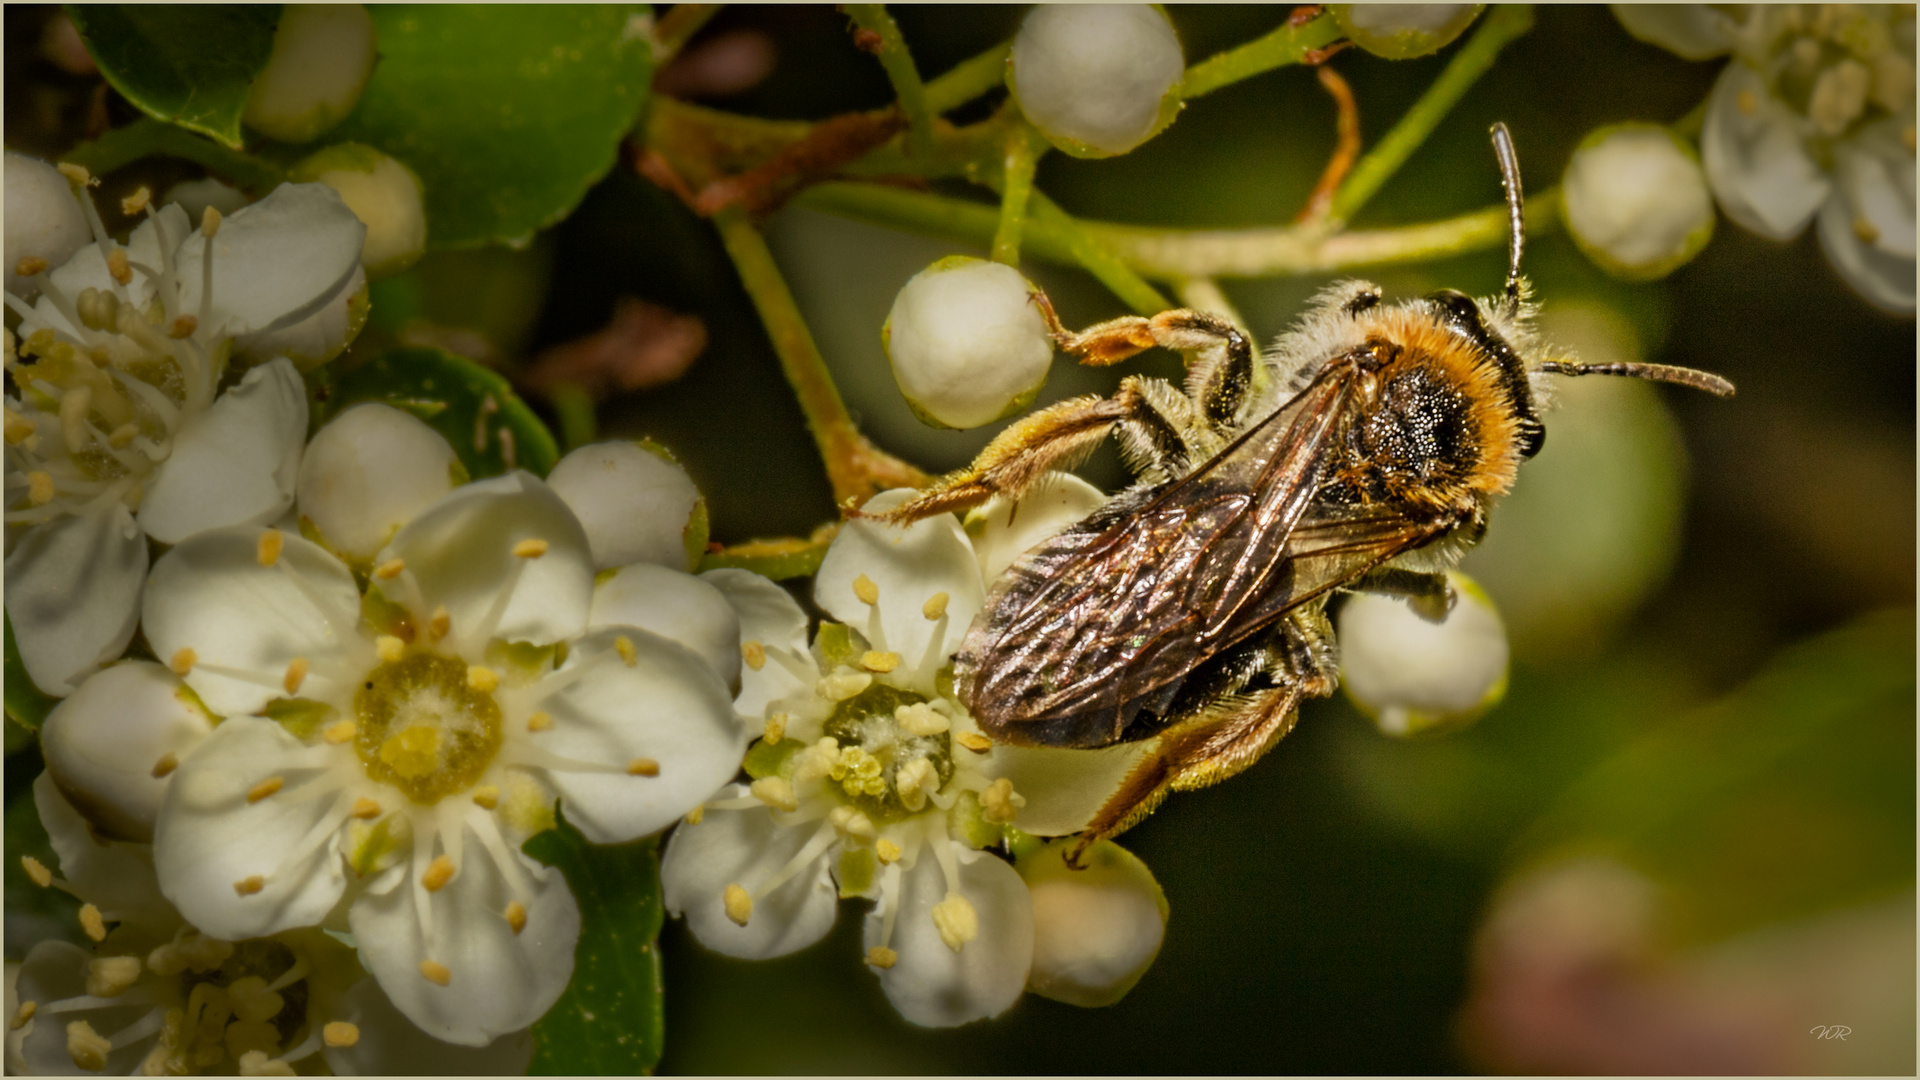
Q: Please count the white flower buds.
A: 14